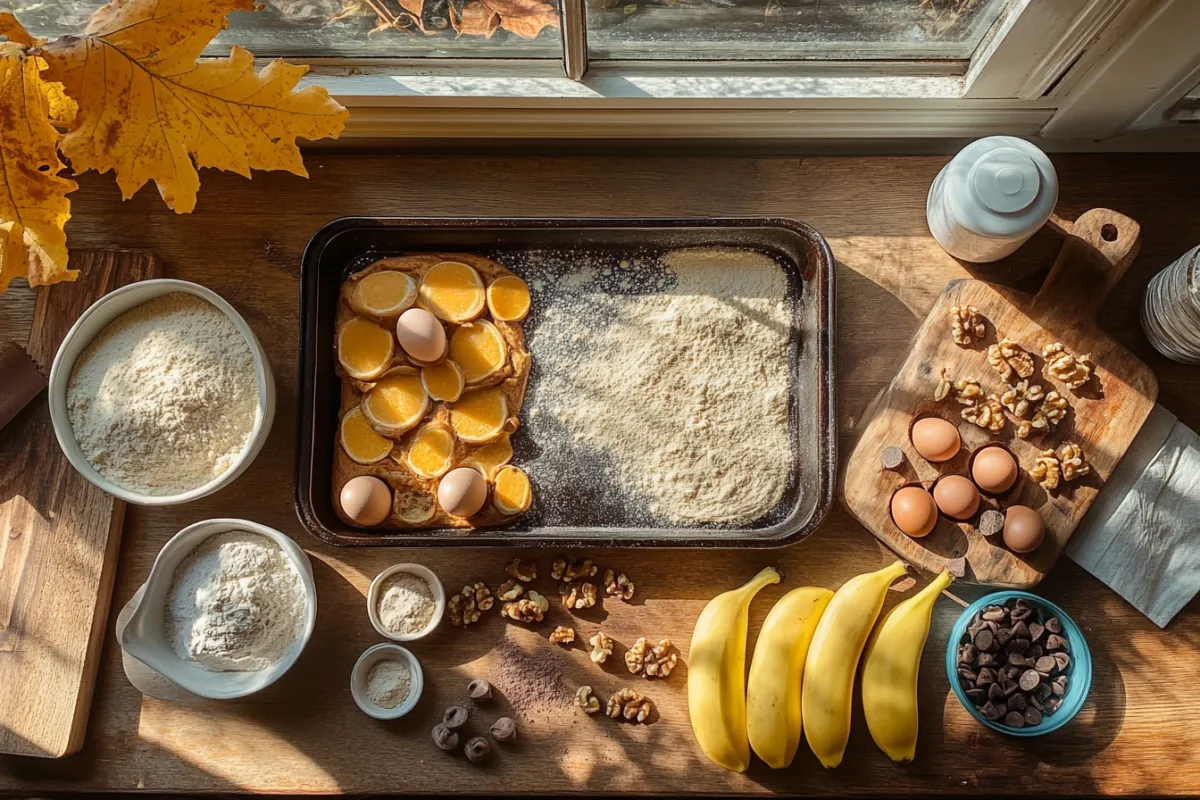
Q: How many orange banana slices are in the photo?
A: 12